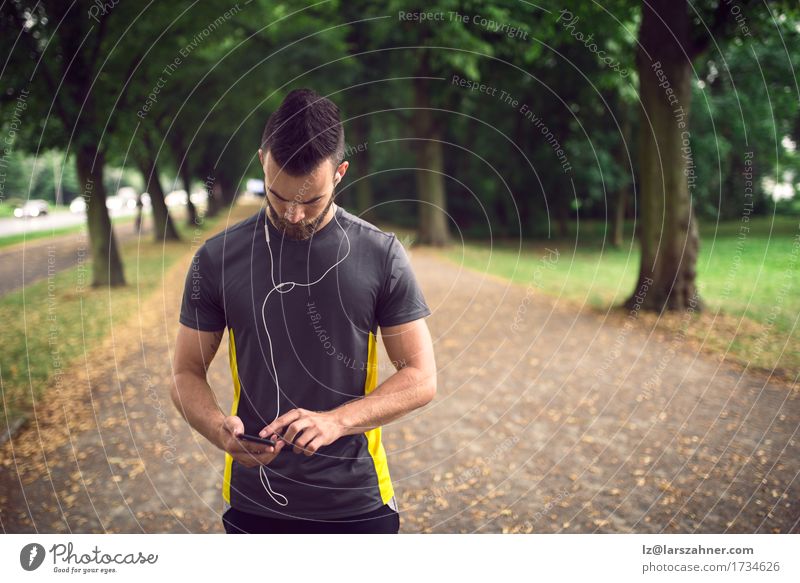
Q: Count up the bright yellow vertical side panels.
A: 2